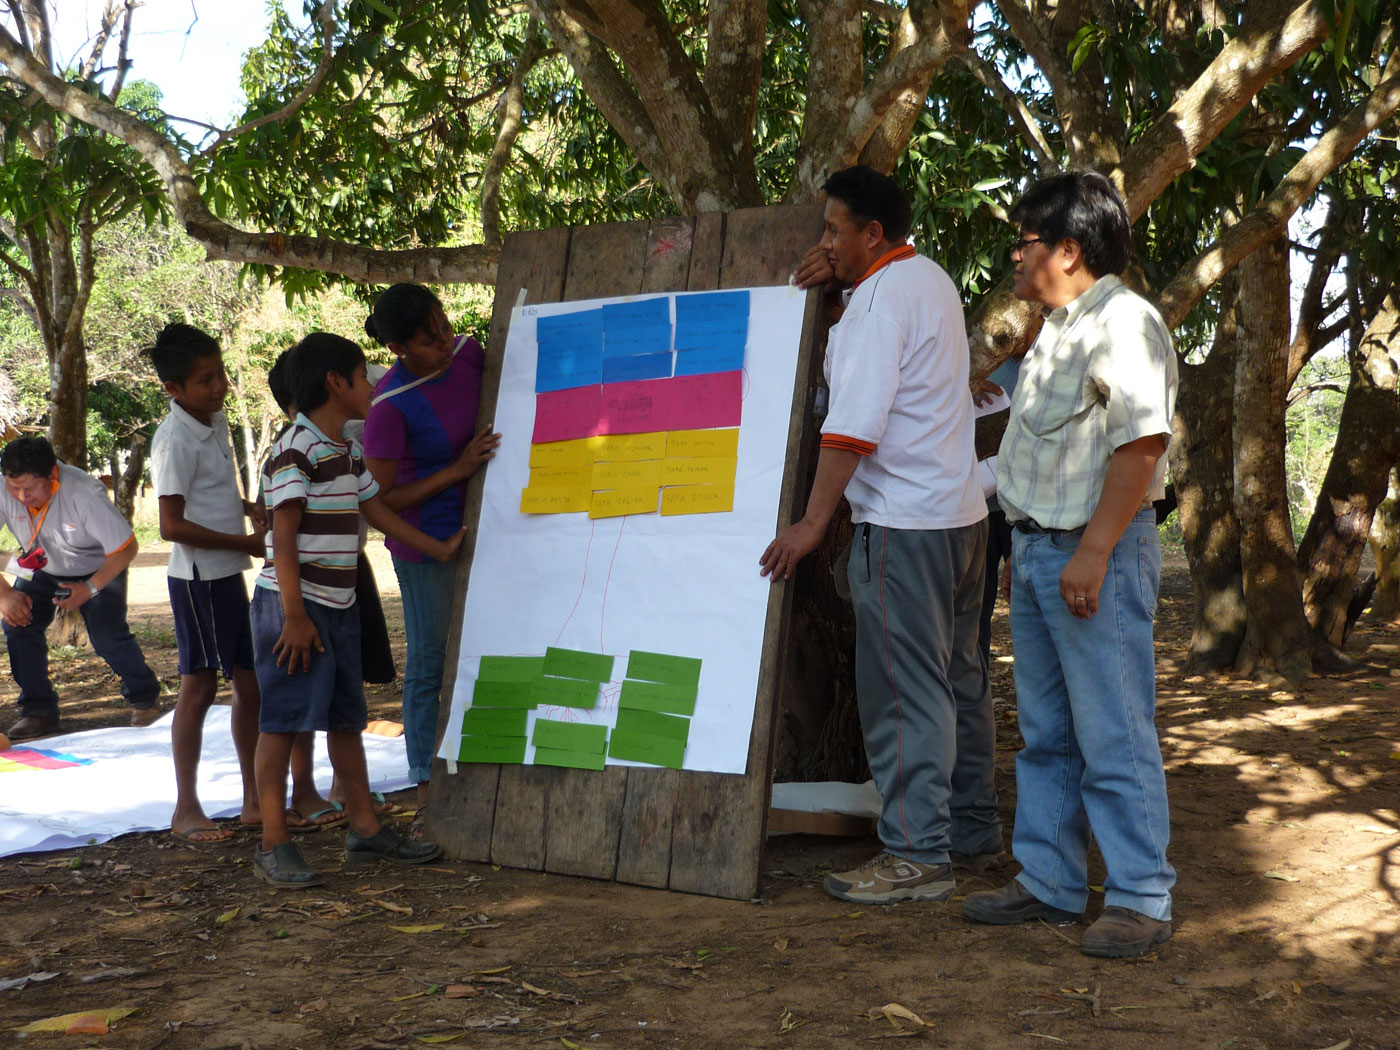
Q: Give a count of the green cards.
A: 12